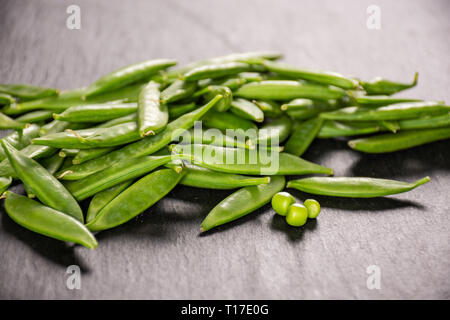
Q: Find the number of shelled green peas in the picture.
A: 3